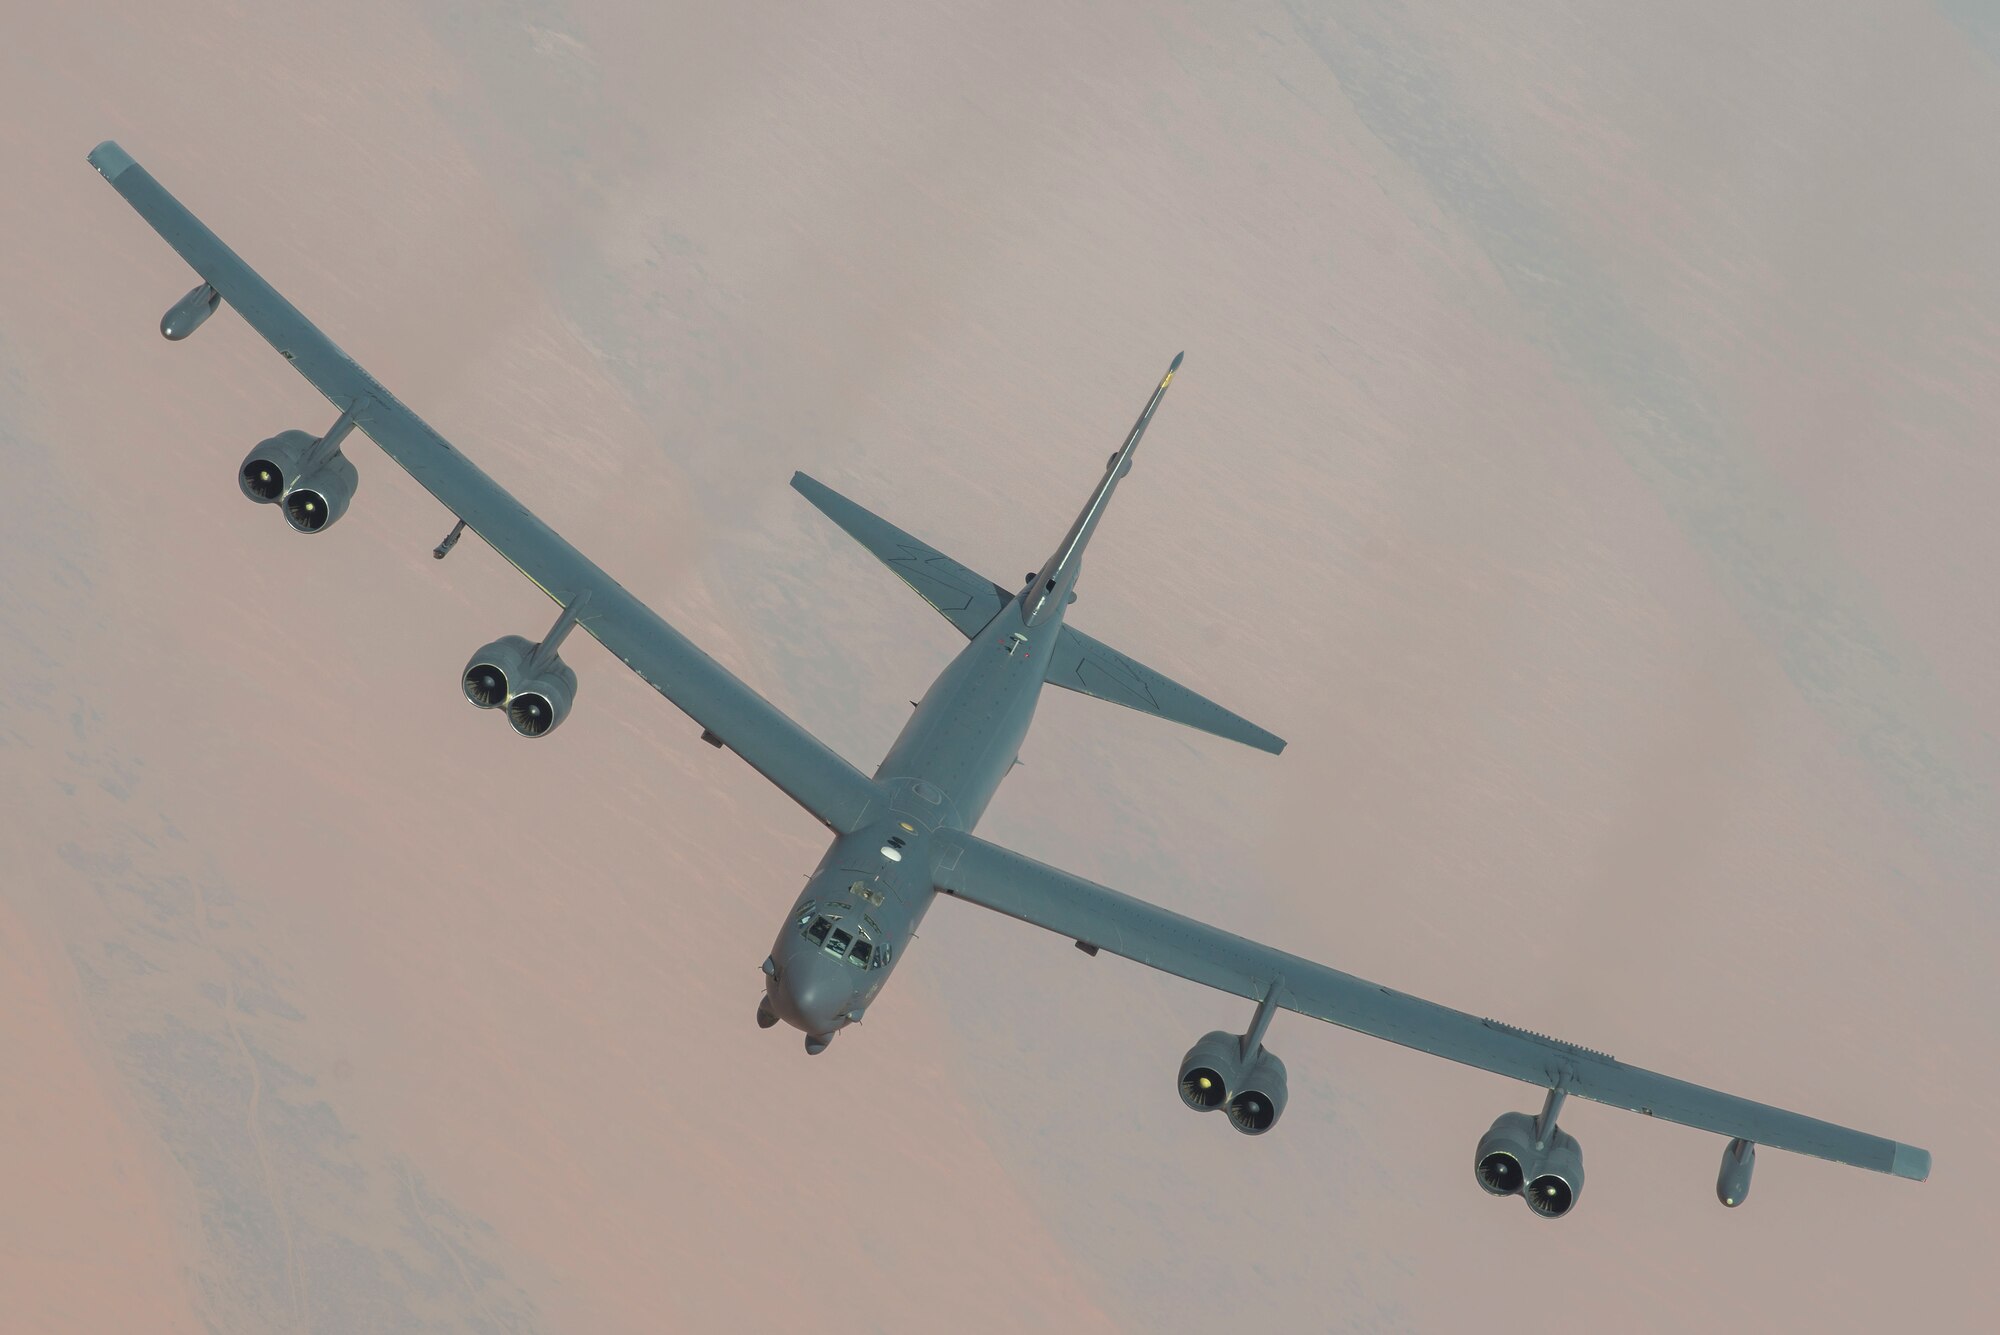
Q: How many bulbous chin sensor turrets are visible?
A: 2